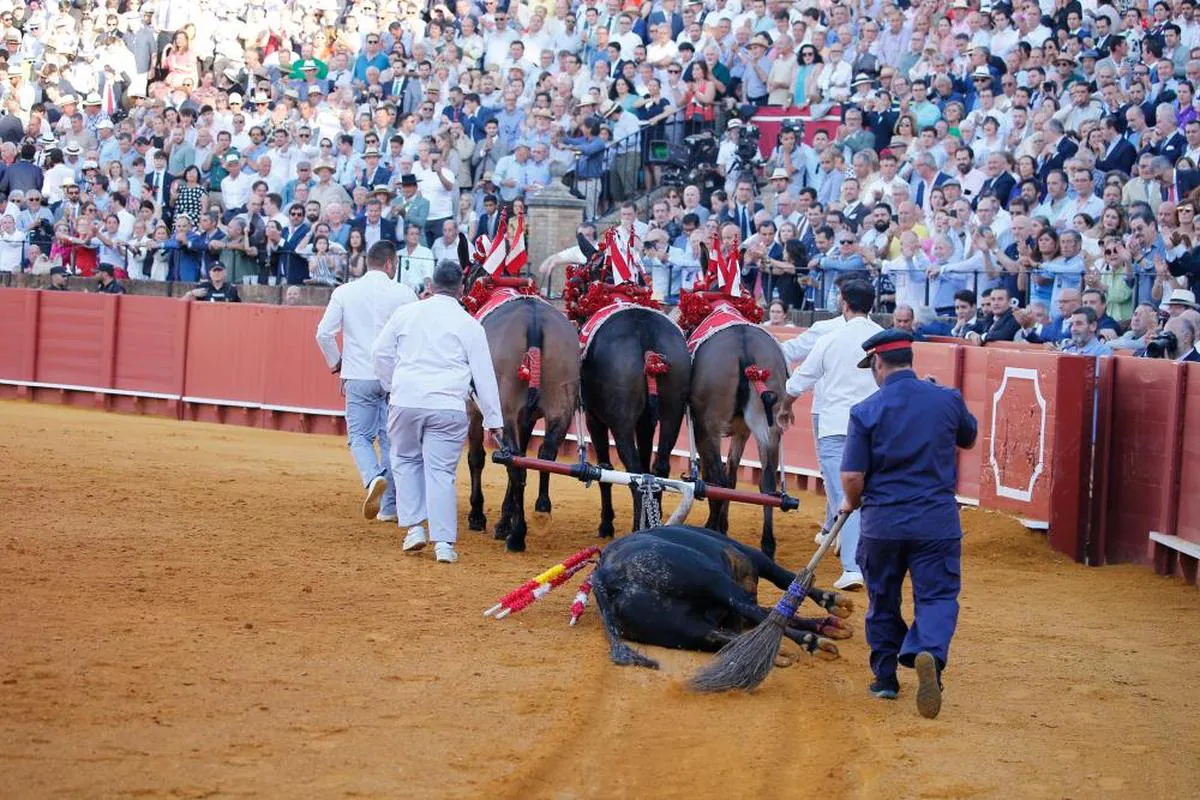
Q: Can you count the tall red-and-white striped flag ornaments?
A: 6